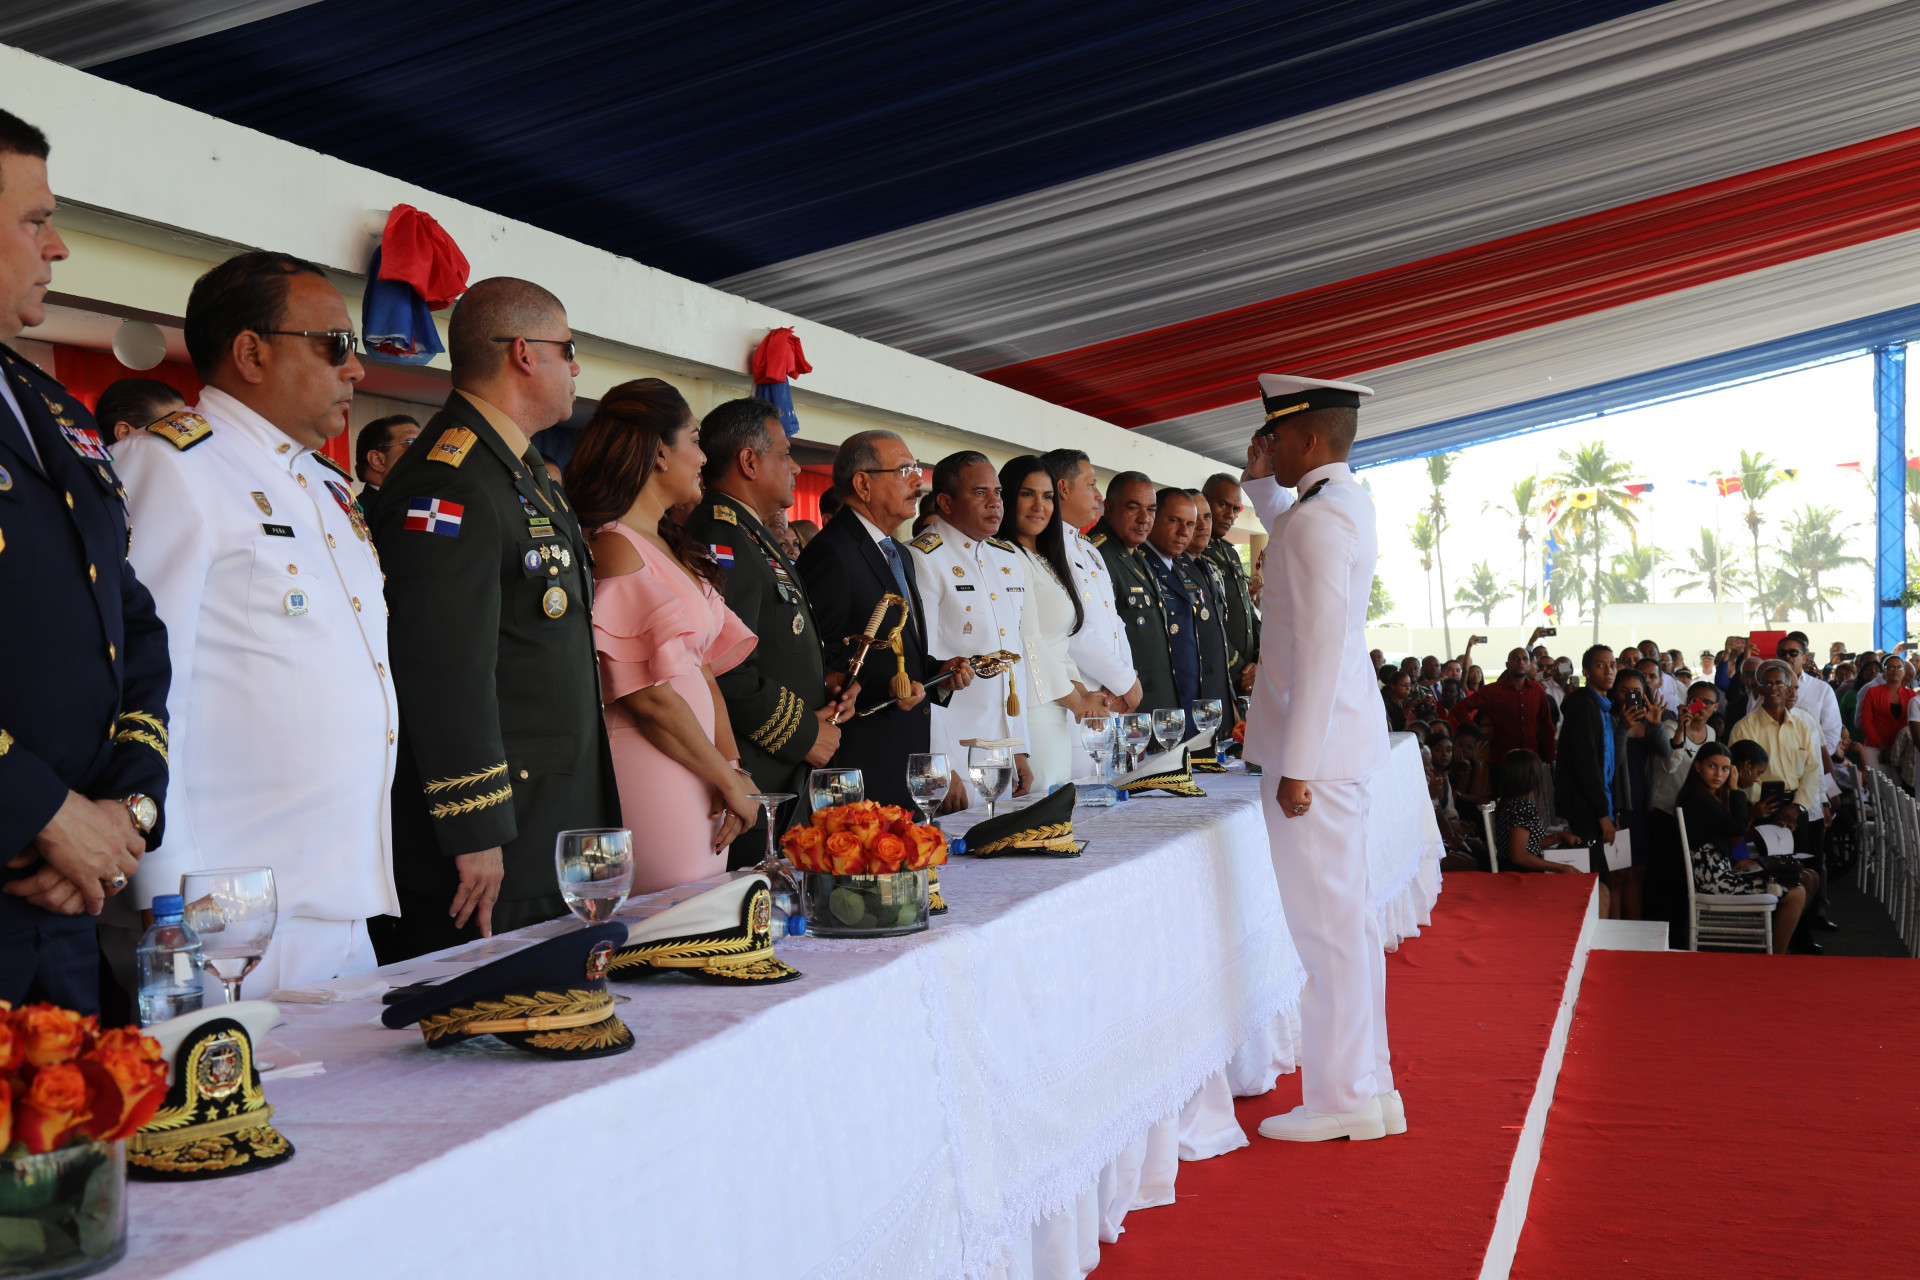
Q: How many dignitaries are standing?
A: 13